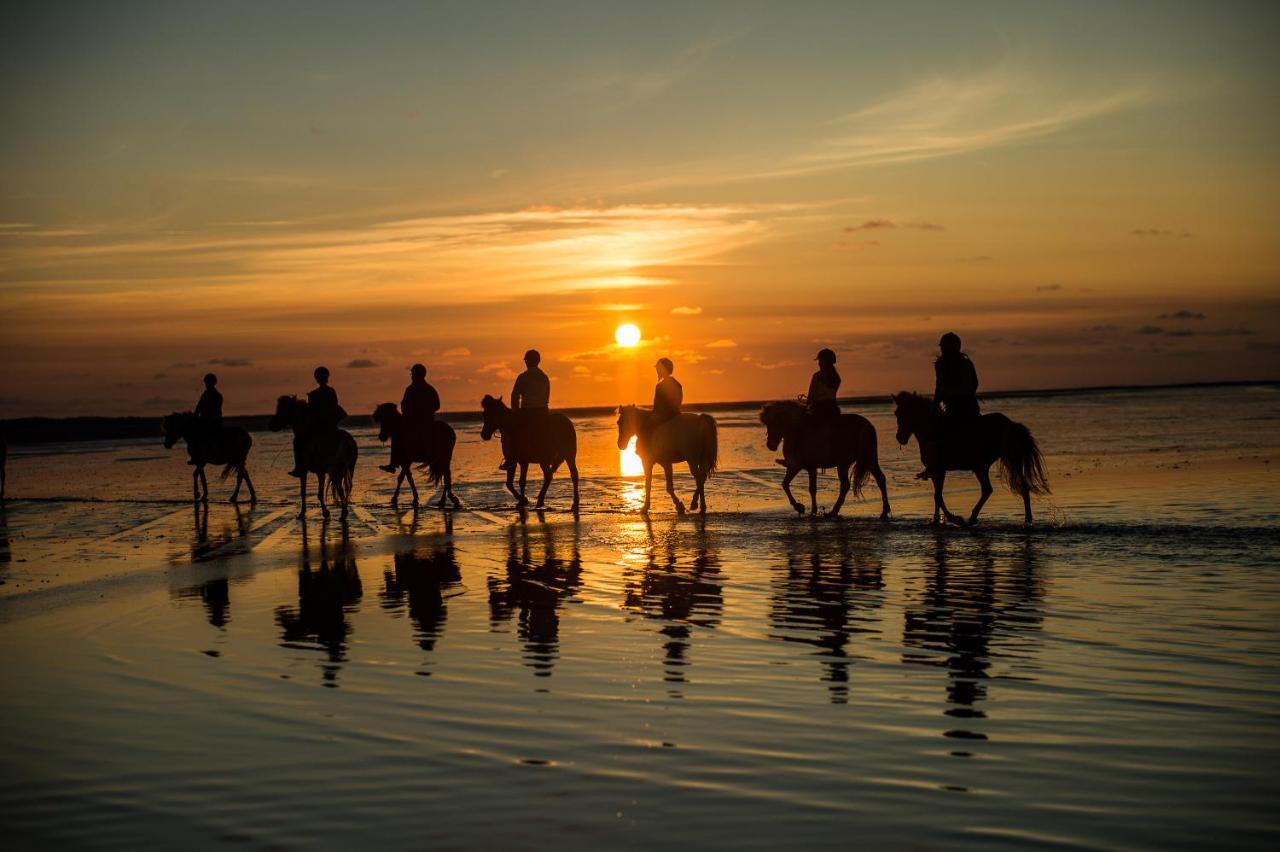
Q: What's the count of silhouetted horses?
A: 7